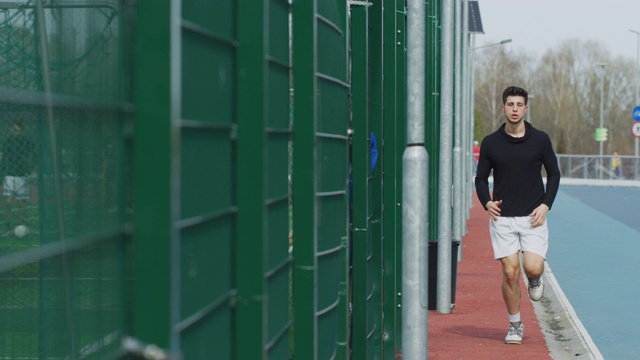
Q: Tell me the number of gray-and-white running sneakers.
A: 2